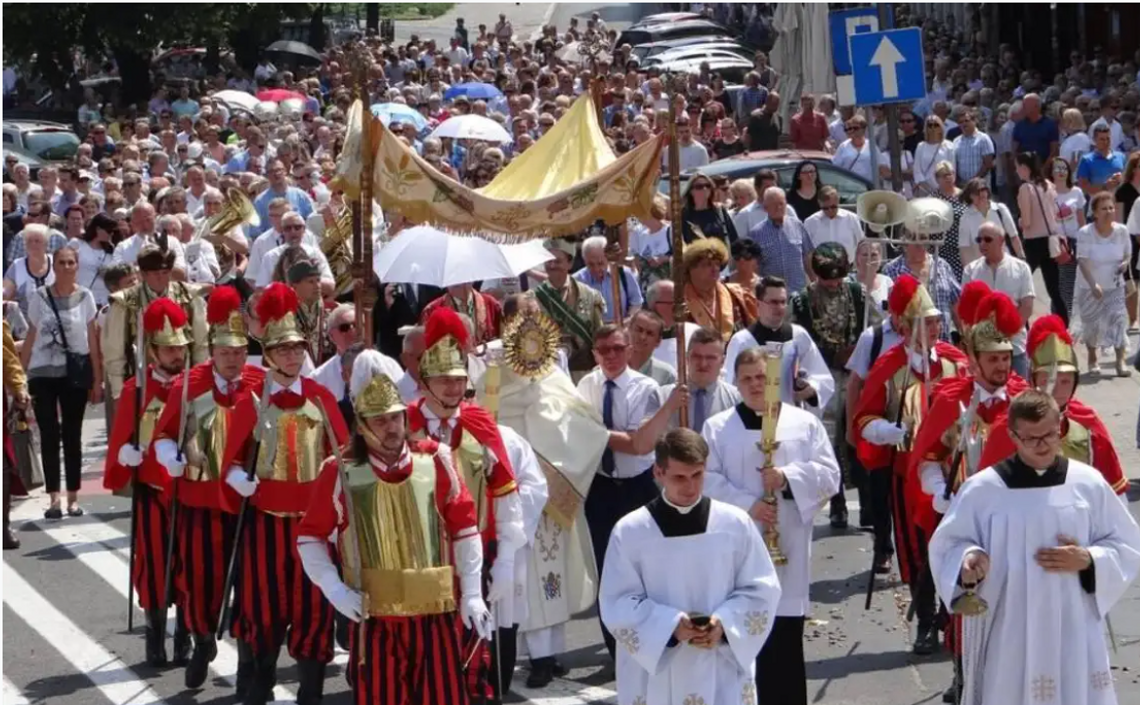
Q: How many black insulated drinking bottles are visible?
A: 0